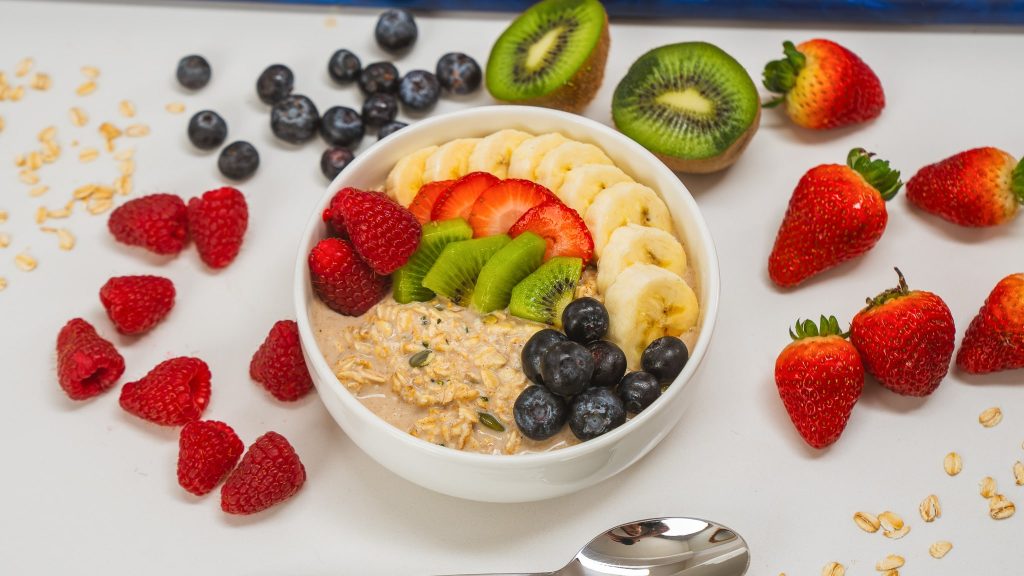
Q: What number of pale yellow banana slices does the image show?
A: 9